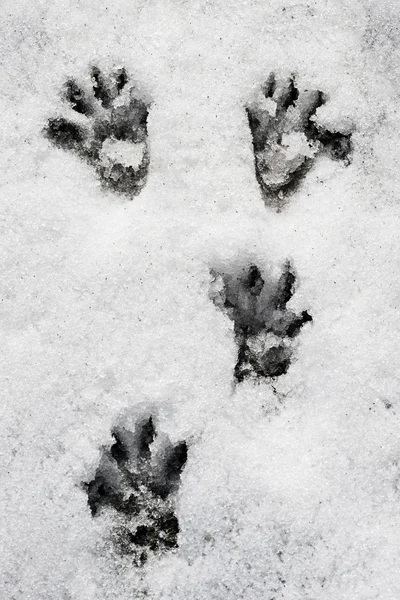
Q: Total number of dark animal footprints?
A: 4